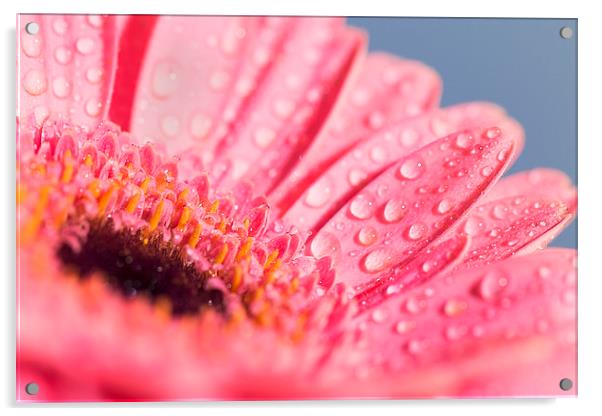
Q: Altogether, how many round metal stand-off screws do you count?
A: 4